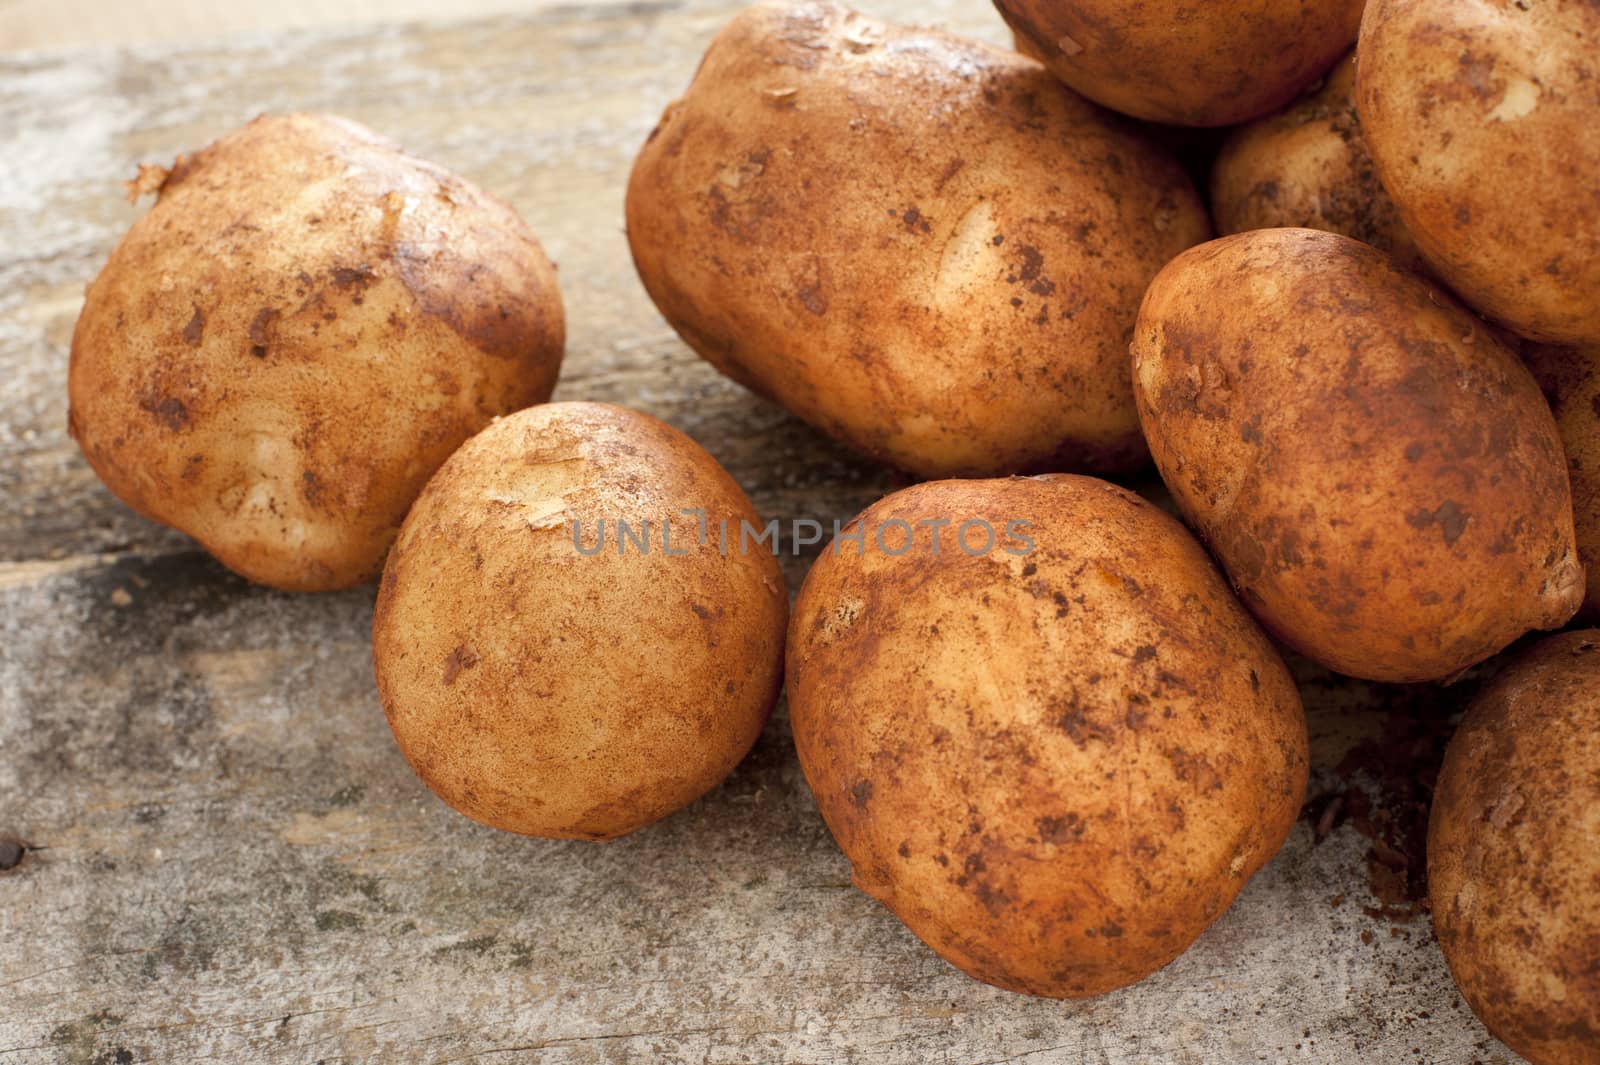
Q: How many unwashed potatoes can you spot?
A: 10